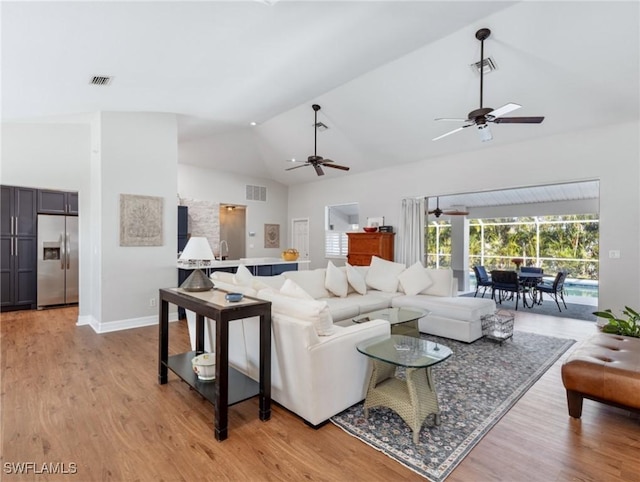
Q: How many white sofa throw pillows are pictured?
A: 6